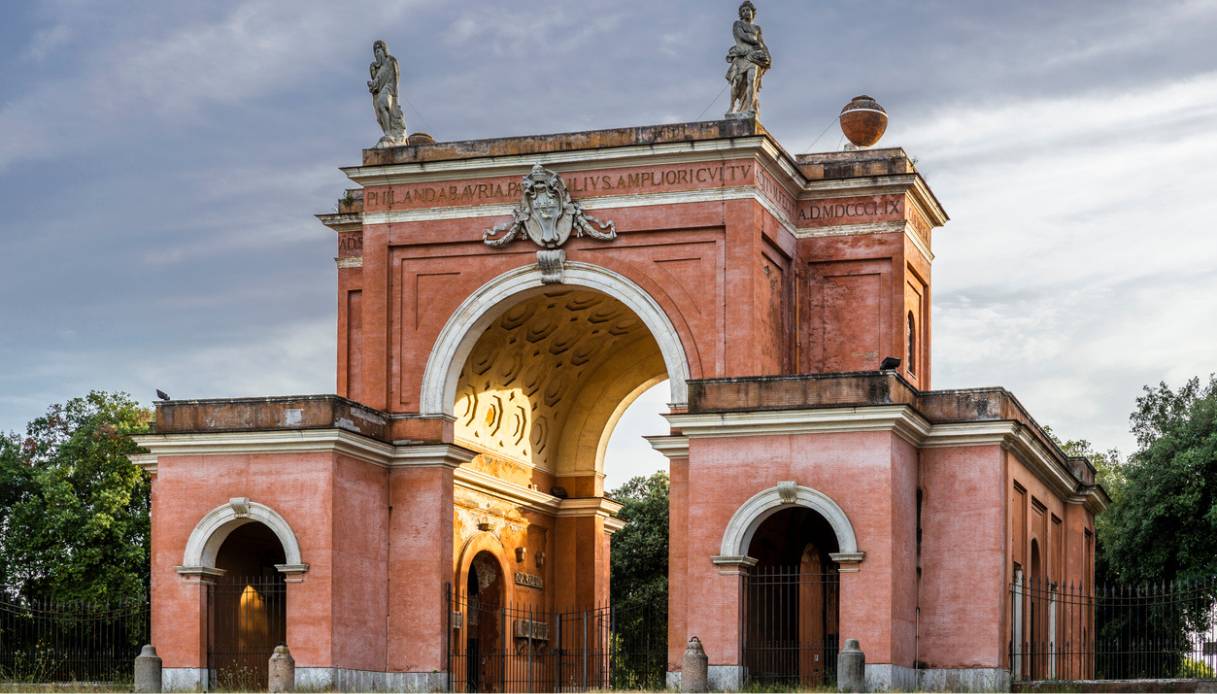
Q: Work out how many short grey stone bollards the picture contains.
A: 4